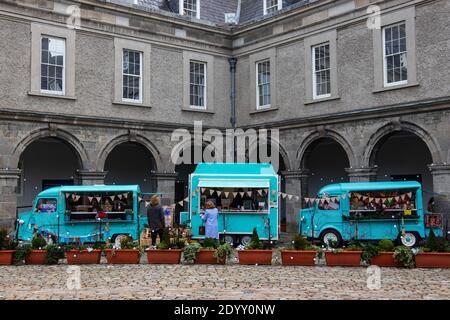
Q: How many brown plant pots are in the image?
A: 11